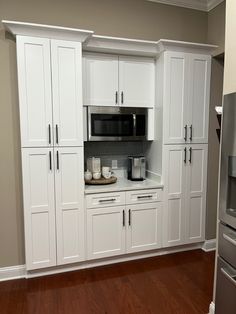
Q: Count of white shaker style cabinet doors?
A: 12